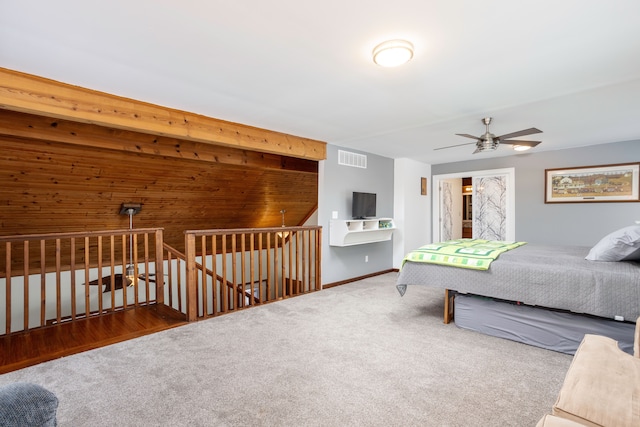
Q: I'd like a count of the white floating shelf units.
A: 1